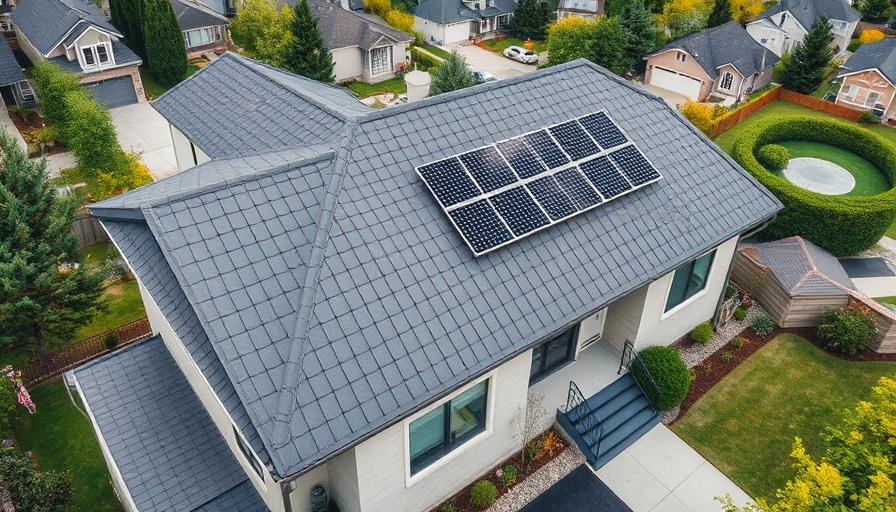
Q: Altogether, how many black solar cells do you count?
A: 12